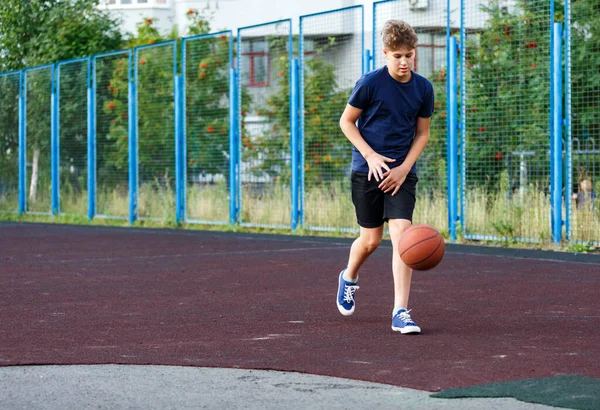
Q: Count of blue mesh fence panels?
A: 11